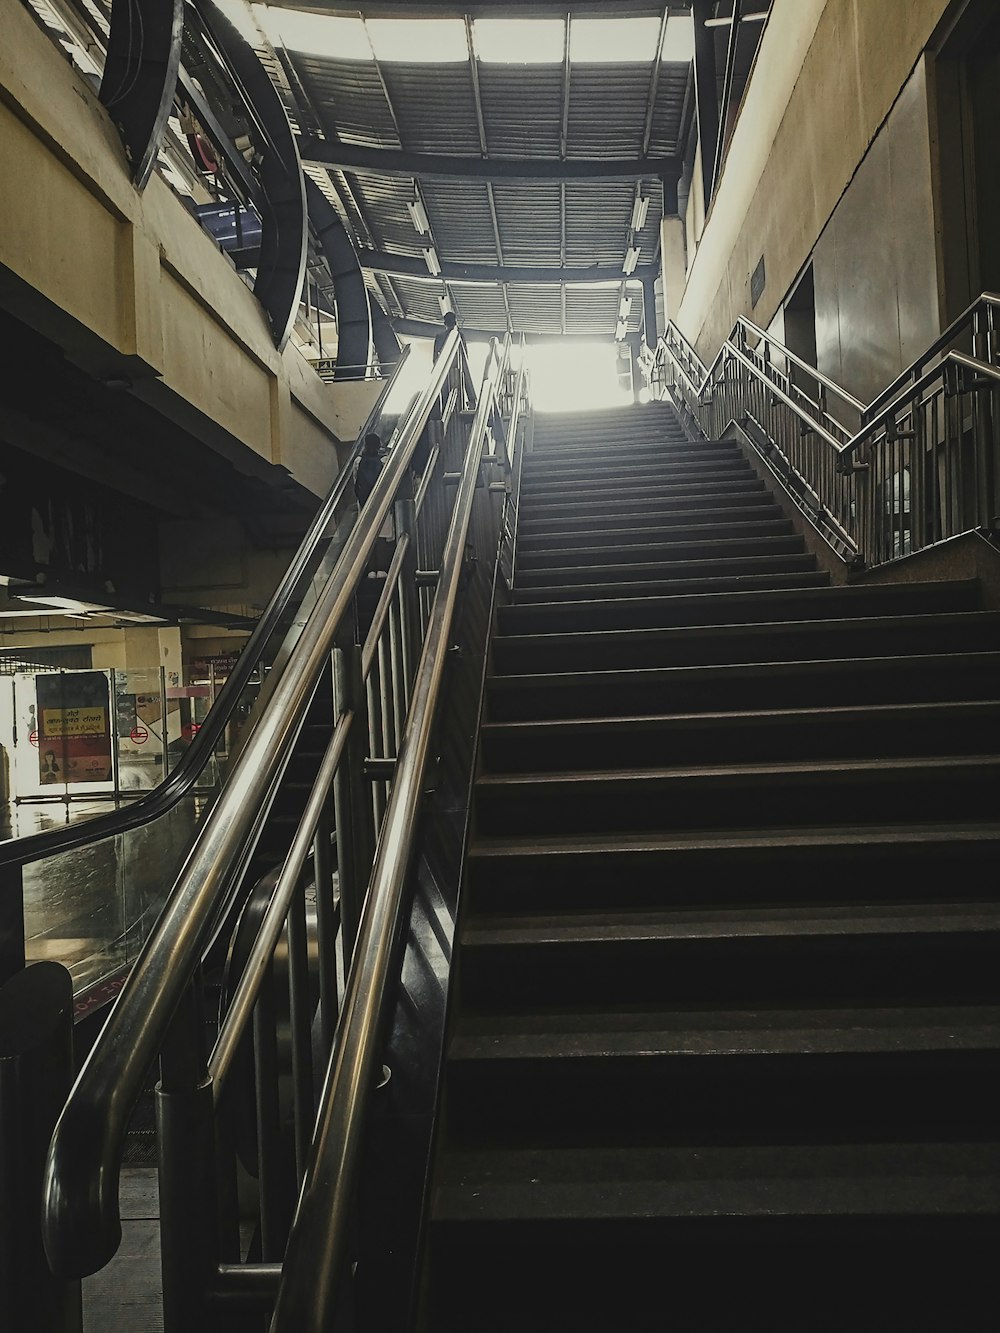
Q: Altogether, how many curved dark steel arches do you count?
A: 4